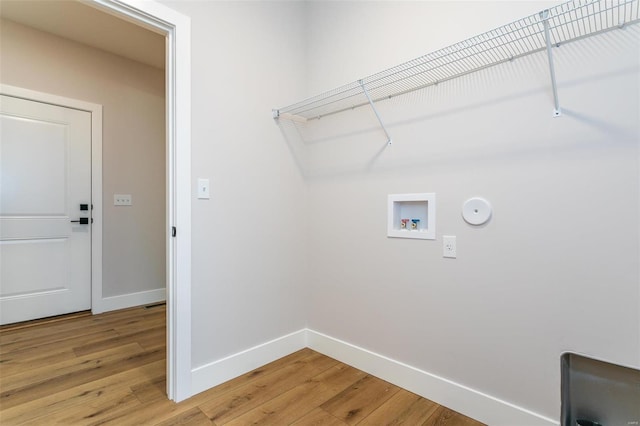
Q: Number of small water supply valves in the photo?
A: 2